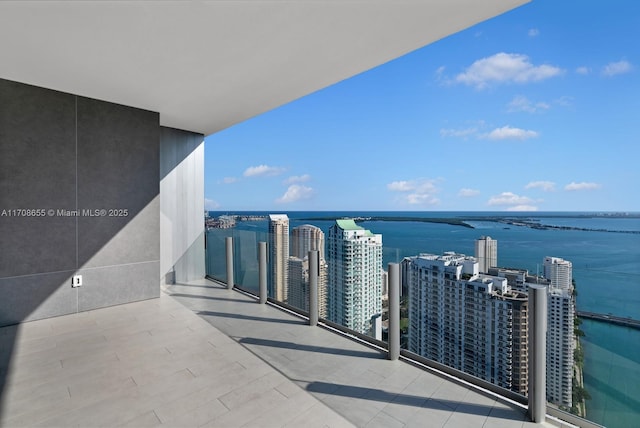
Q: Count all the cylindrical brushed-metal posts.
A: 5